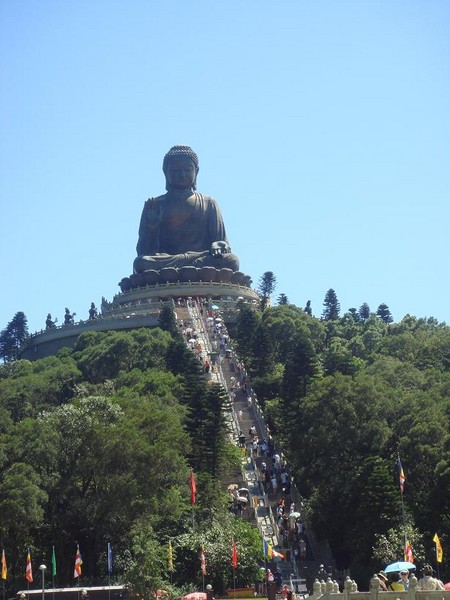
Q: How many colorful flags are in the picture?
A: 13